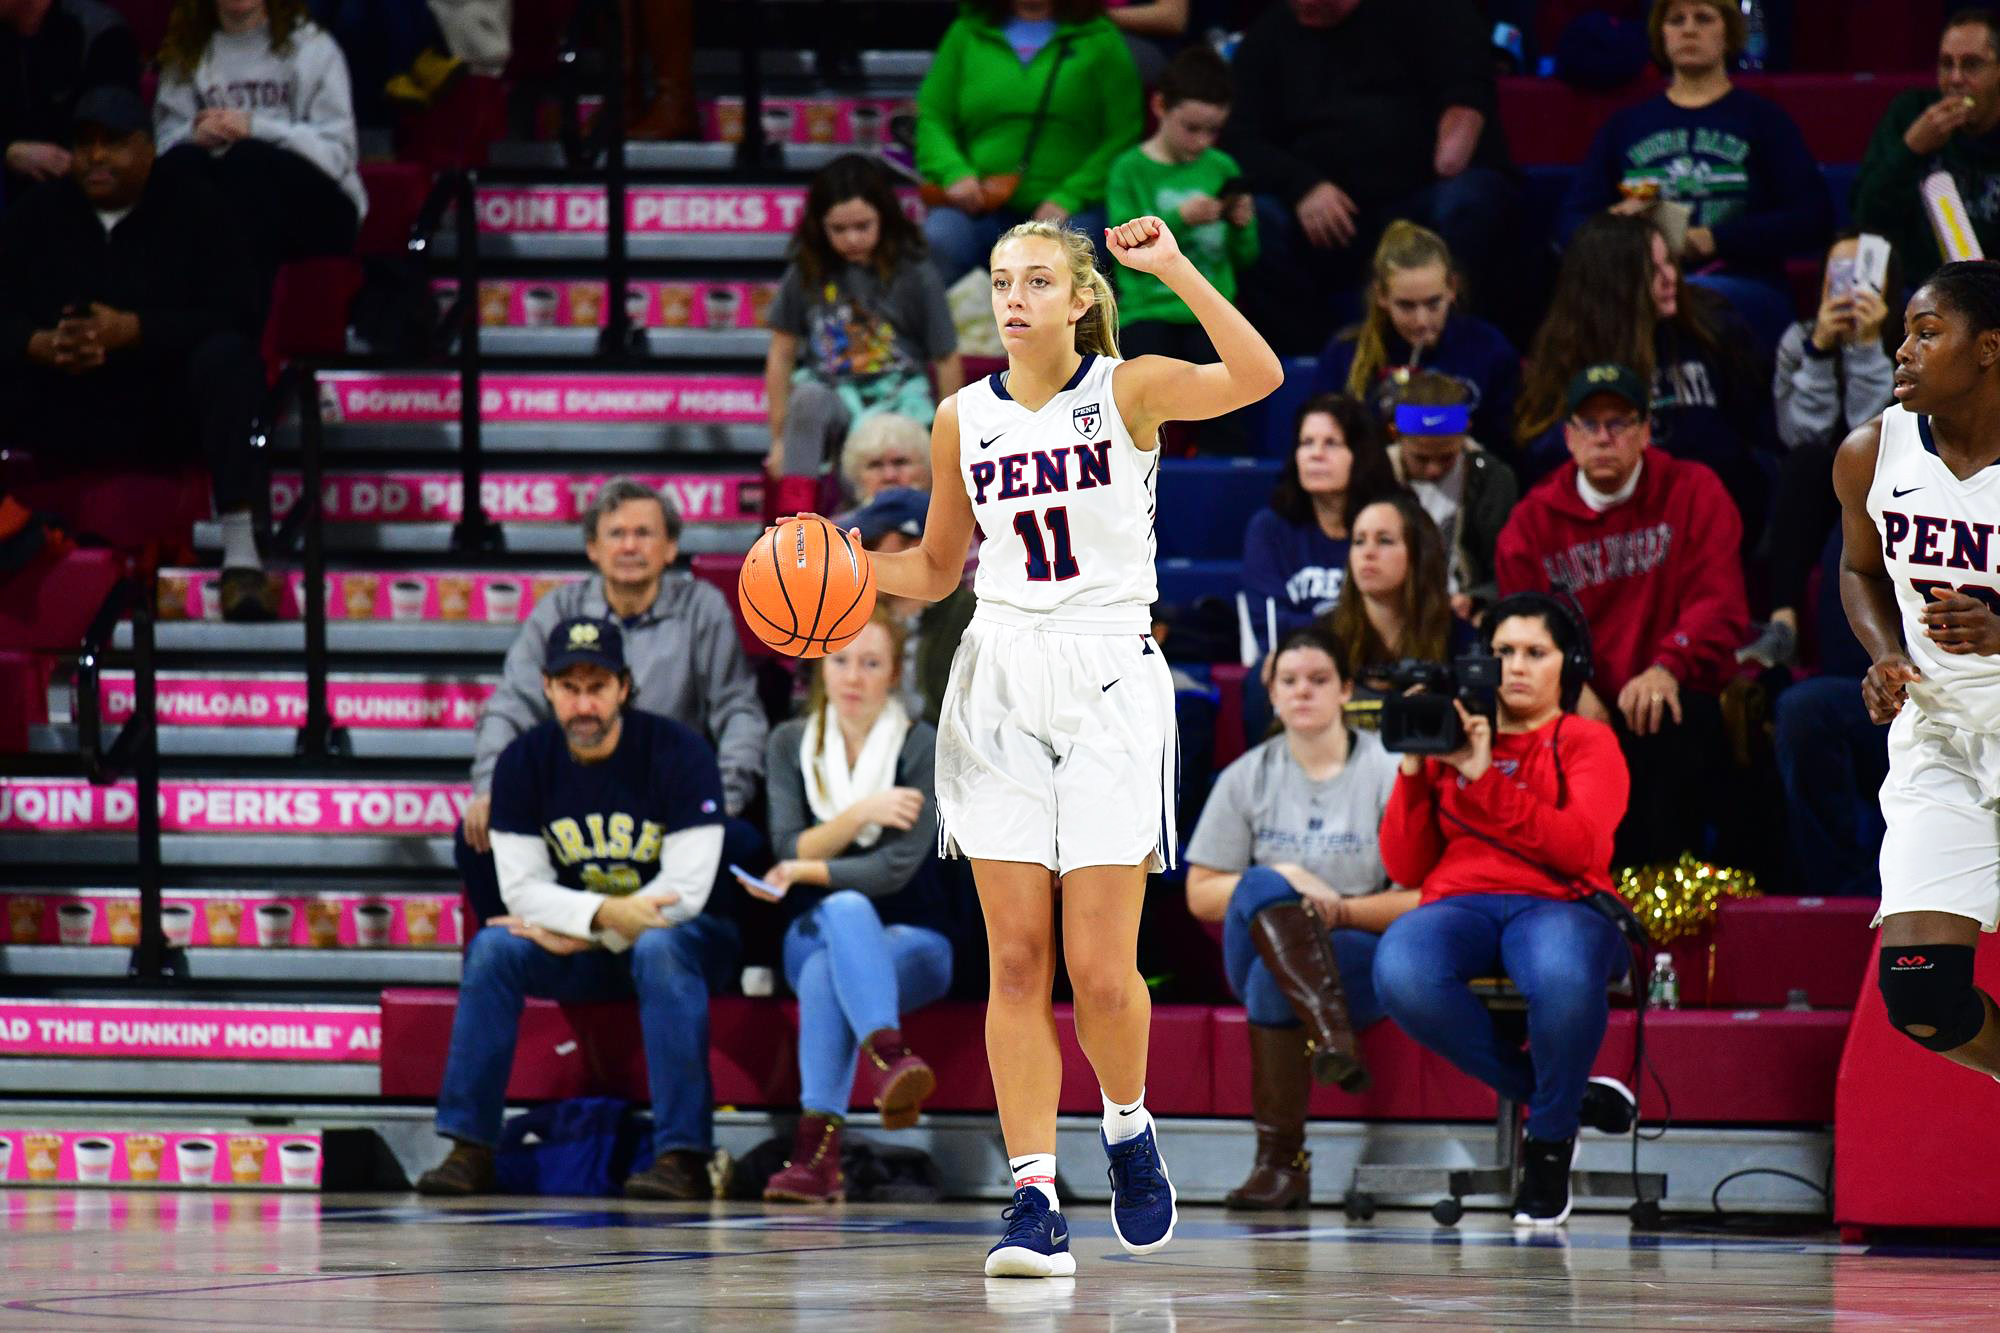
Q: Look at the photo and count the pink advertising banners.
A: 11